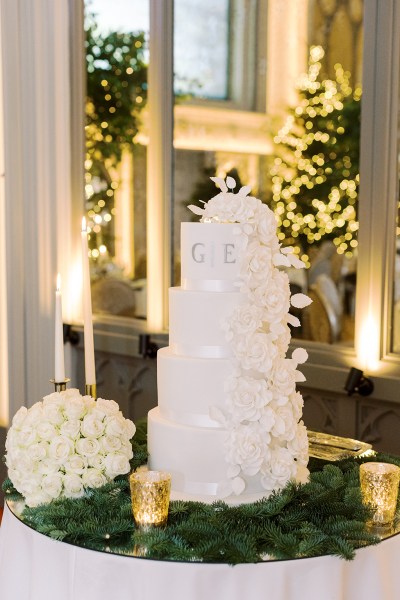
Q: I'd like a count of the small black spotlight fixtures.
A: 3